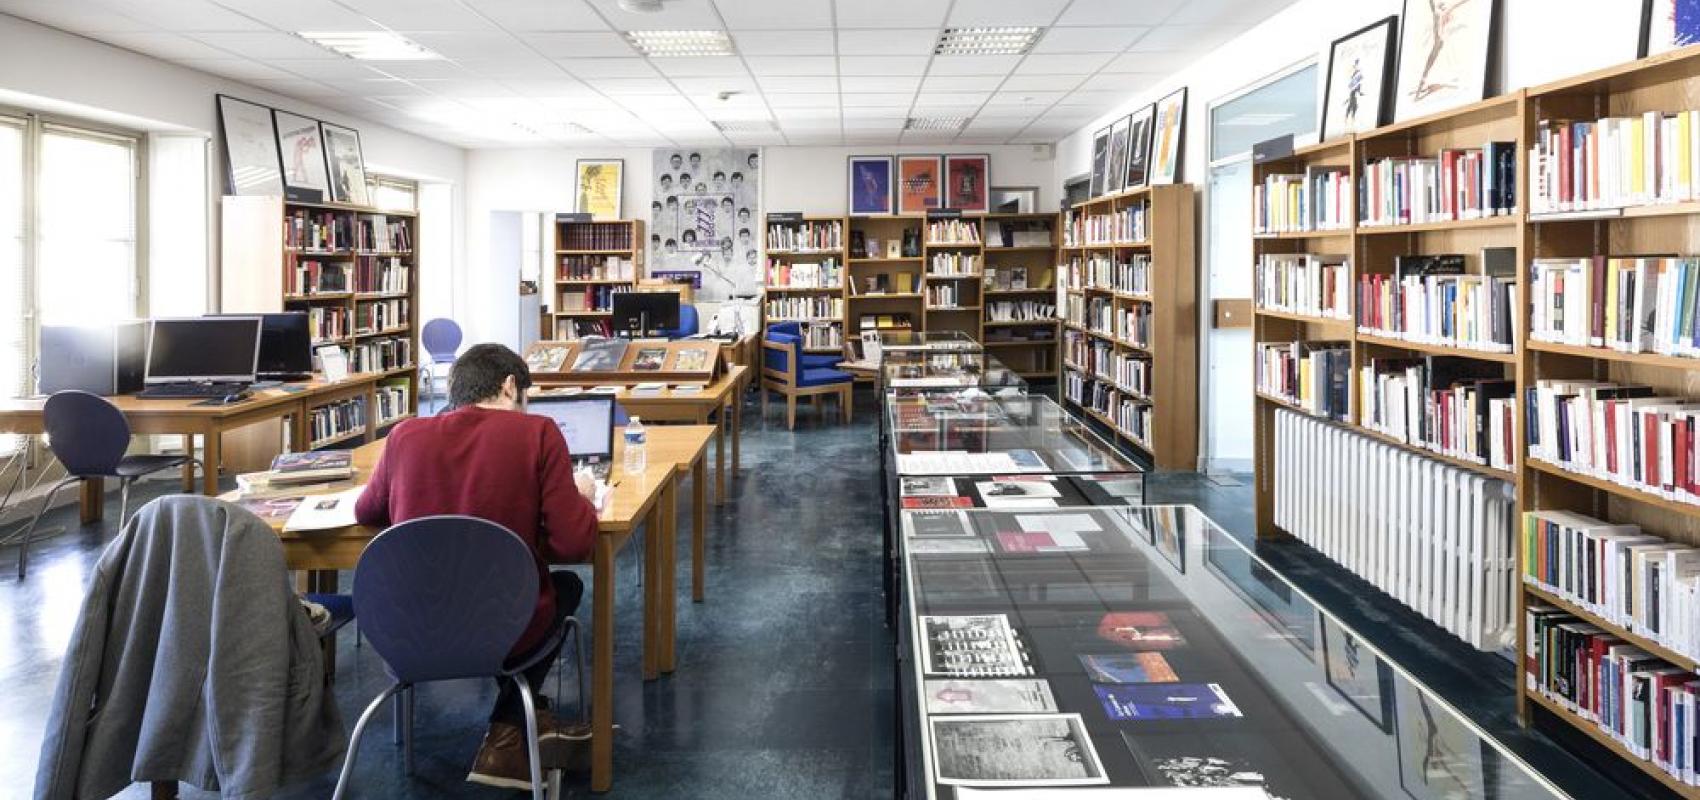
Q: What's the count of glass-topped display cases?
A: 4